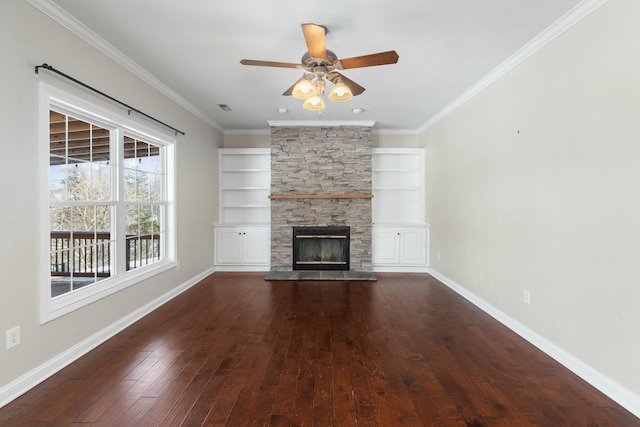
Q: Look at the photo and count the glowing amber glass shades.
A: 3